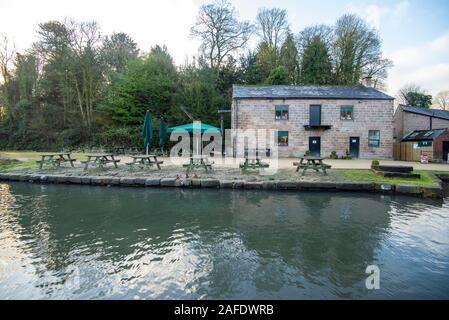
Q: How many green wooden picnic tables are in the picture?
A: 6